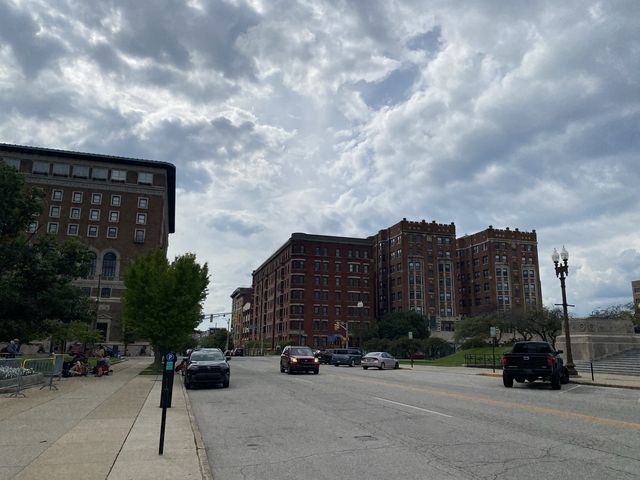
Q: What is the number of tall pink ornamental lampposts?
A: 0